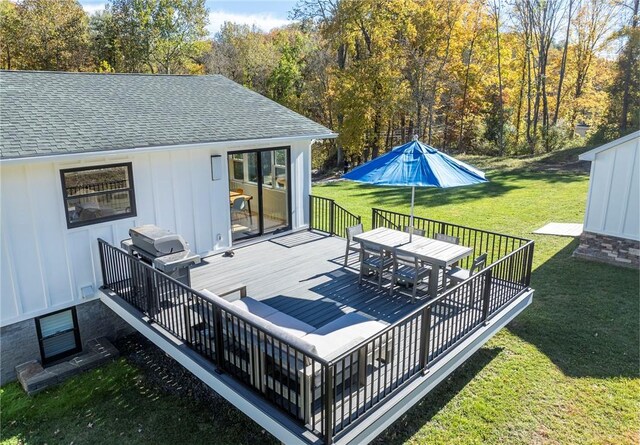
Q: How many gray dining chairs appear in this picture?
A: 6